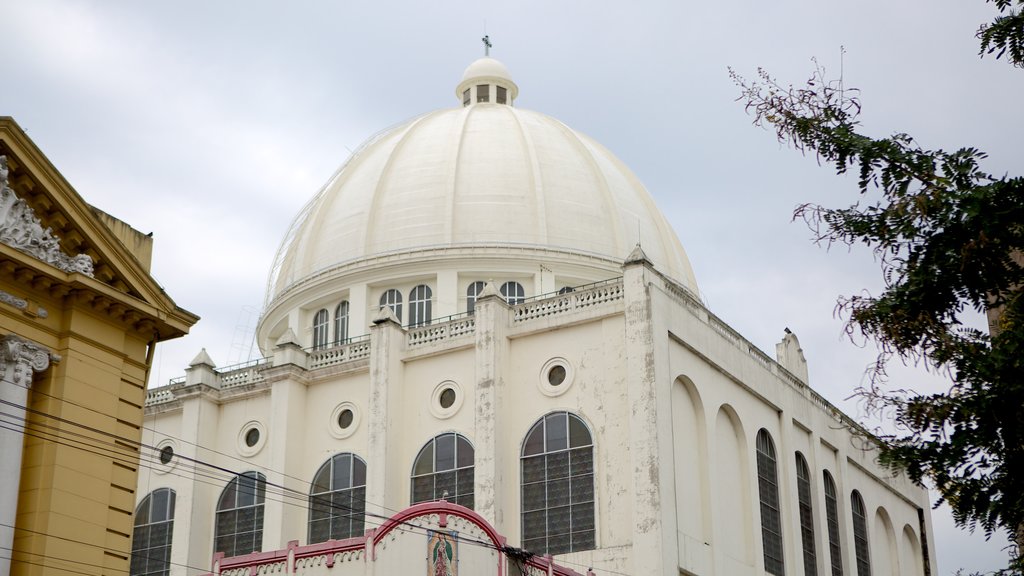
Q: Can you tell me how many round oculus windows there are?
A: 5